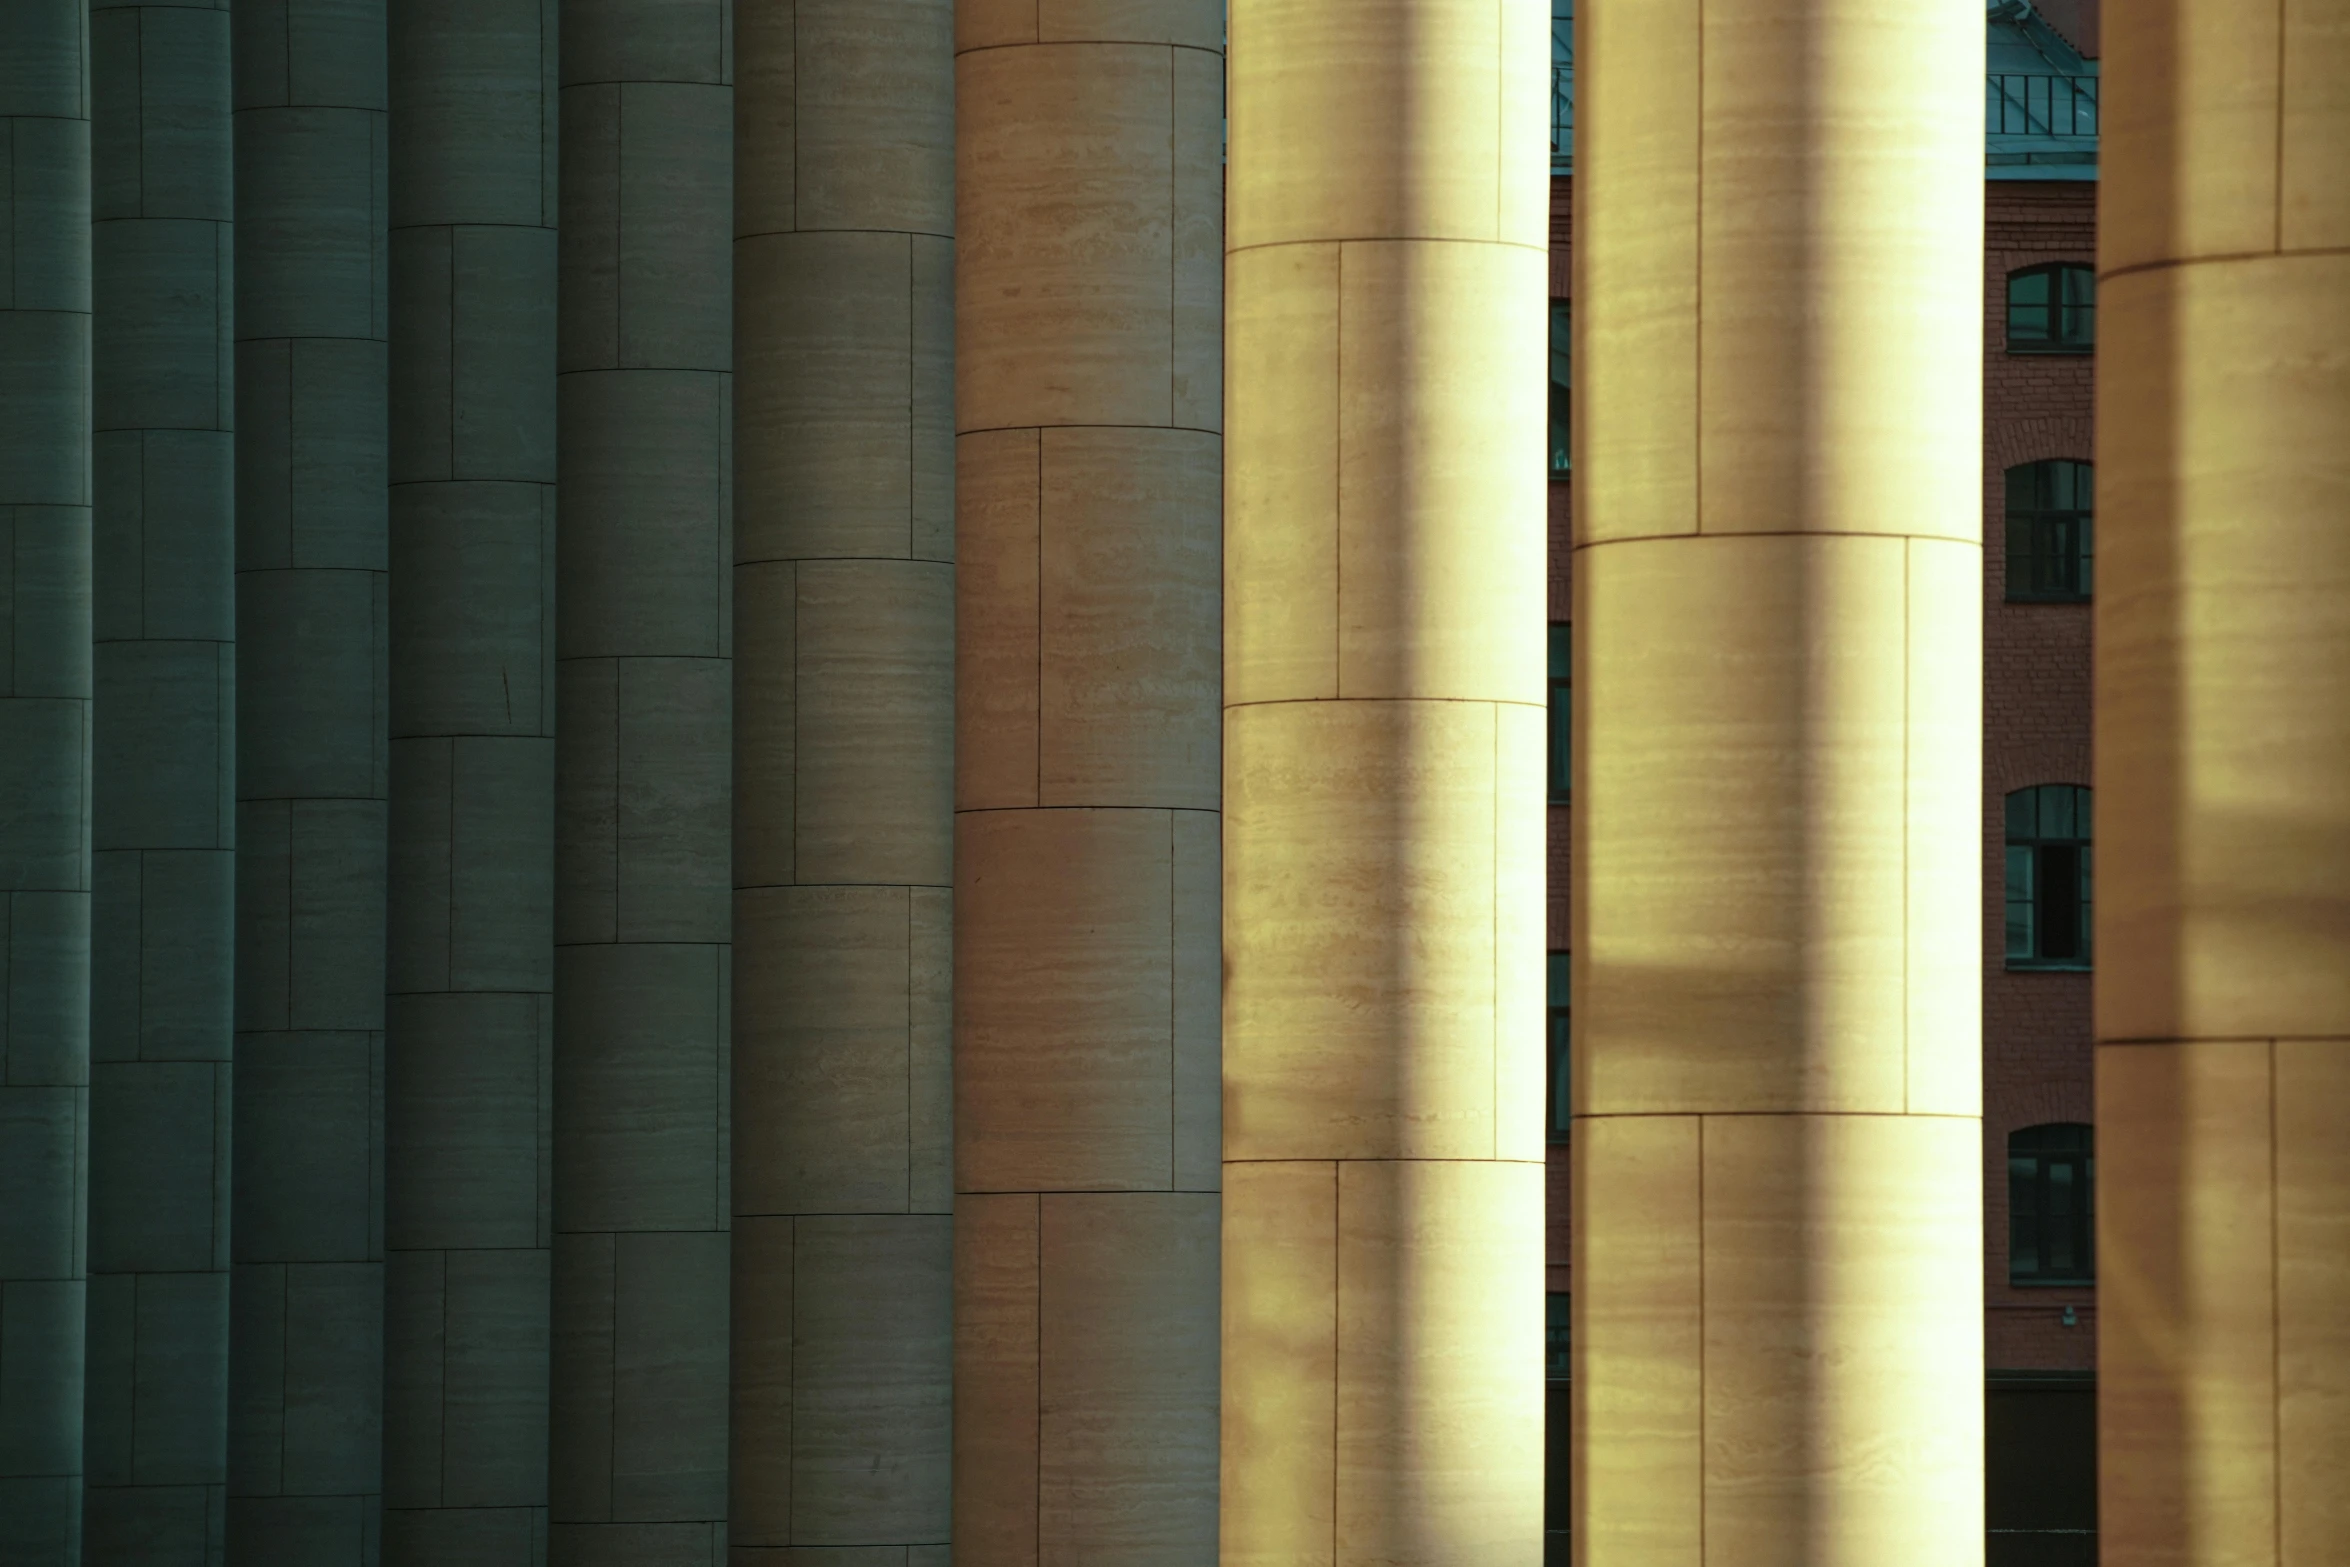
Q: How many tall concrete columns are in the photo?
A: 10